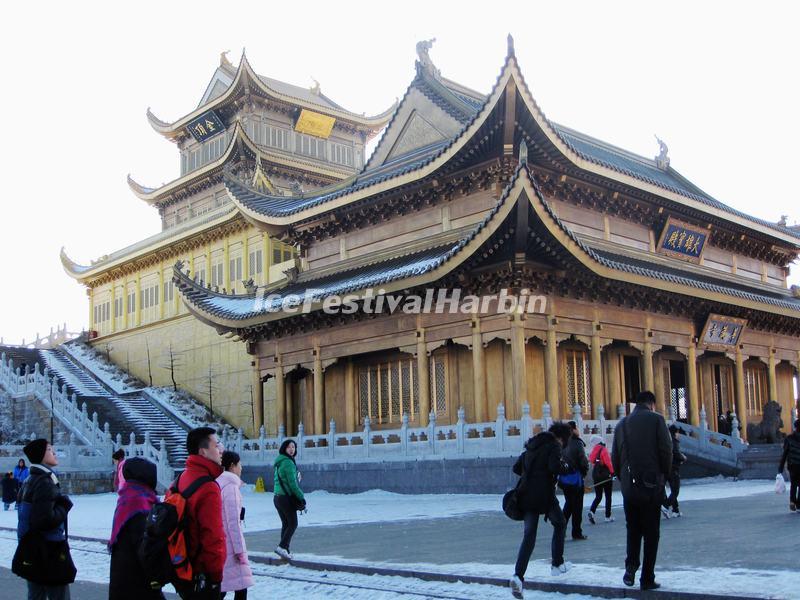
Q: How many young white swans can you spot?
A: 0